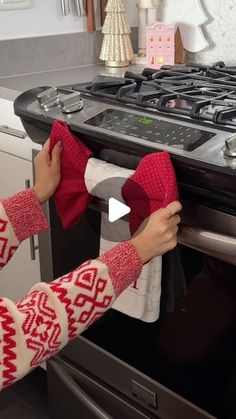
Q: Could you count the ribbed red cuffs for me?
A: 2